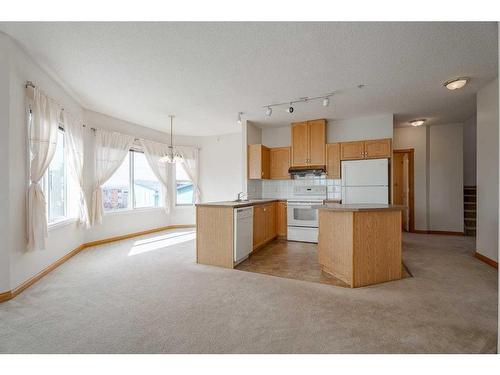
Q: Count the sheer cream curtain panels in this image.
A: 5